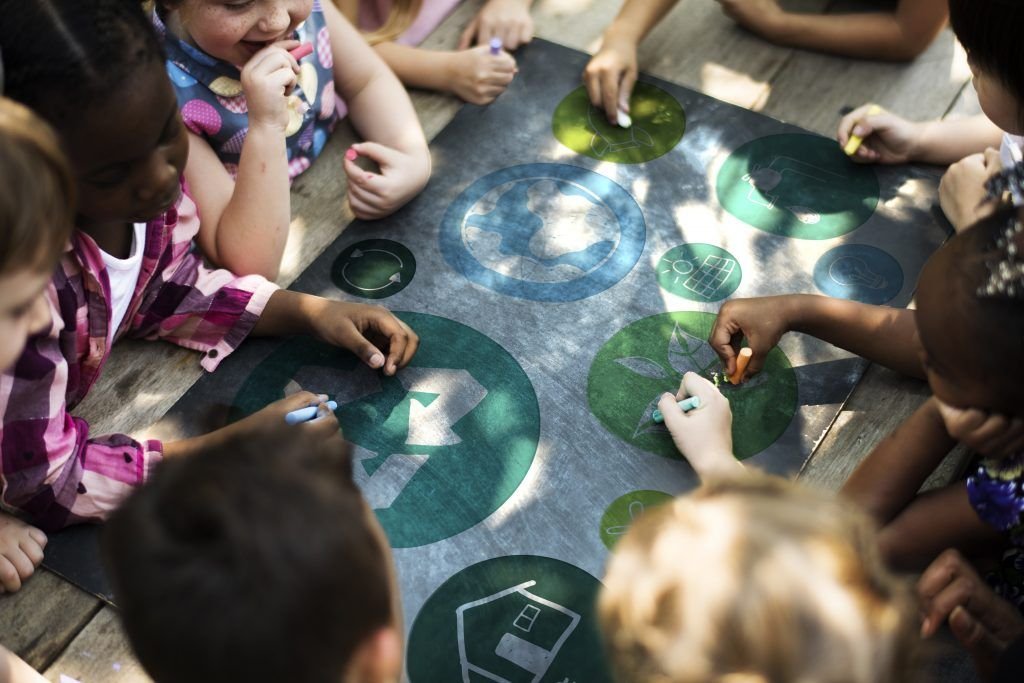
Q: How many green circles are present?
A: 8